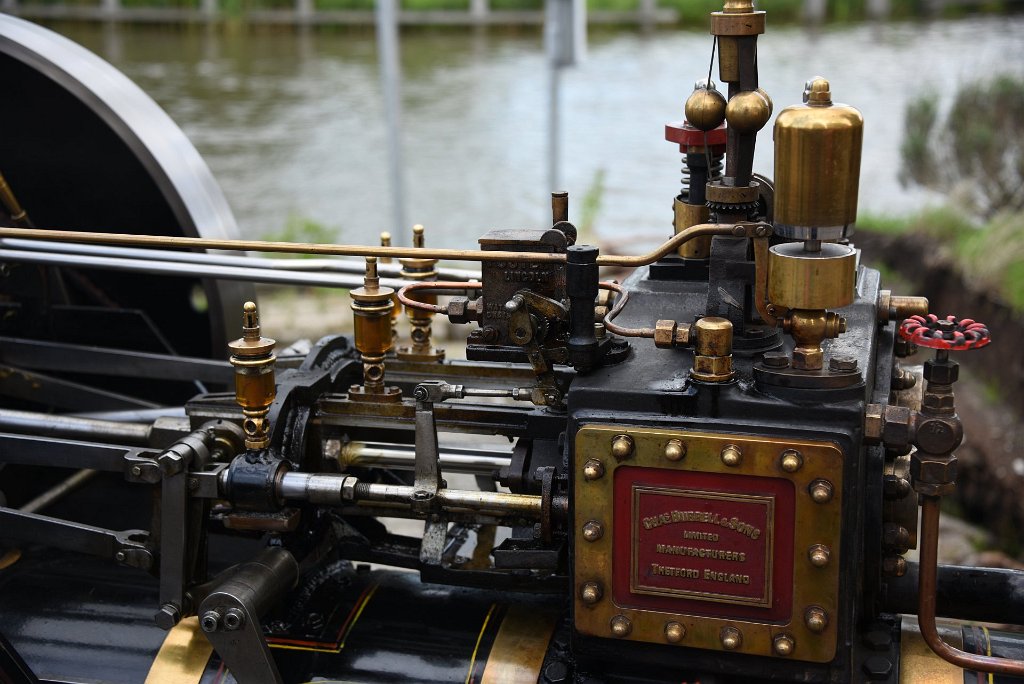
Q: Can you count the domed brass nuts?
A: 14